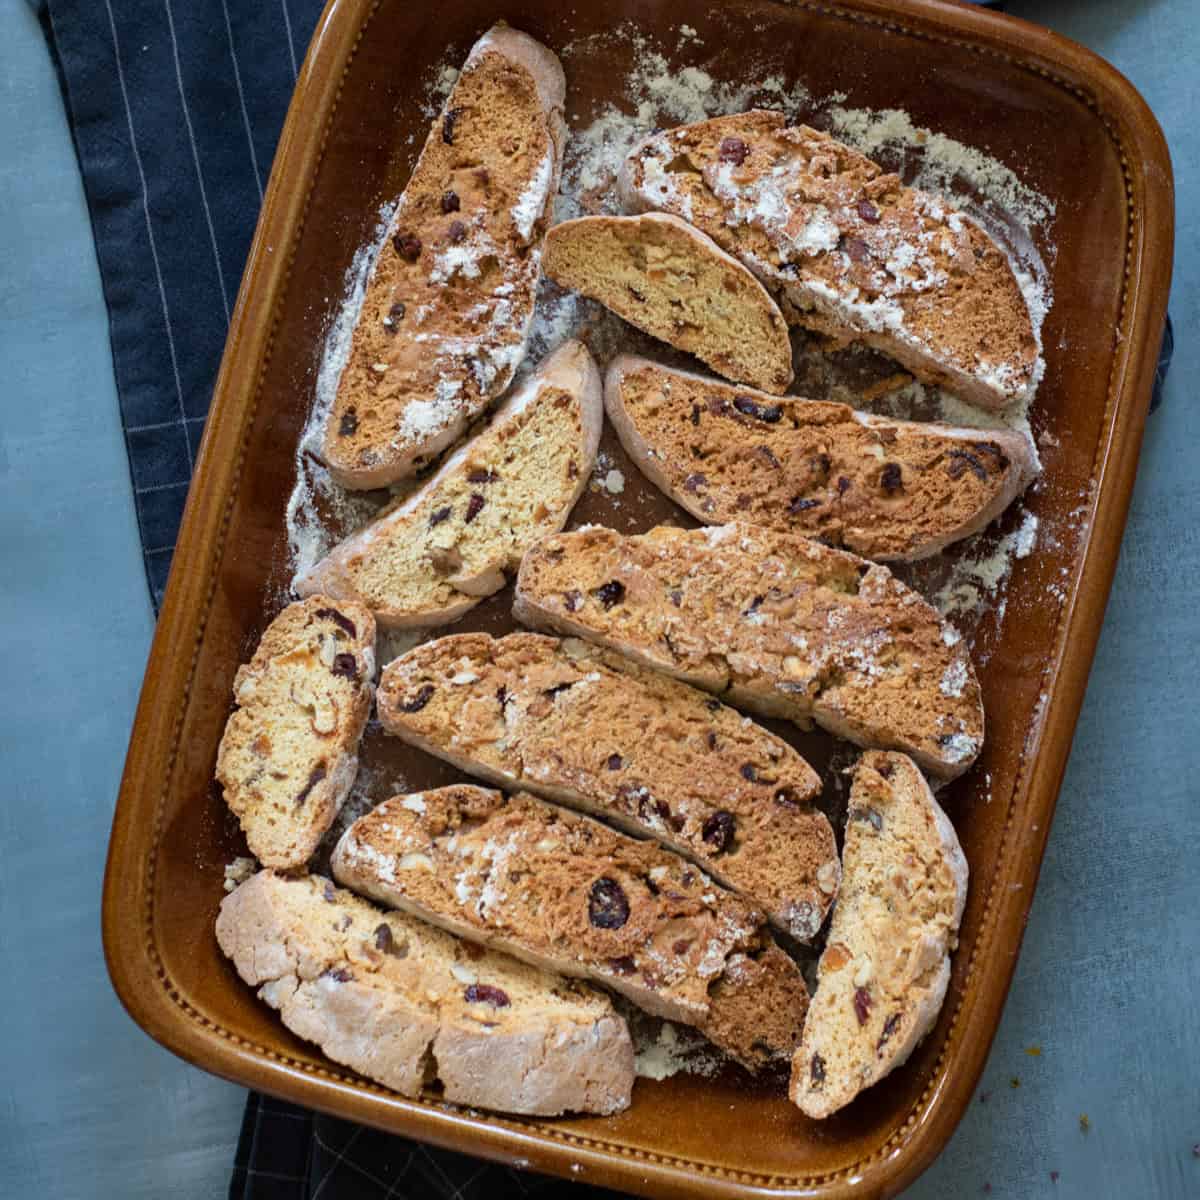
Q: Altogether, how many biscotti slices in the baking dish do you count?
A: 11